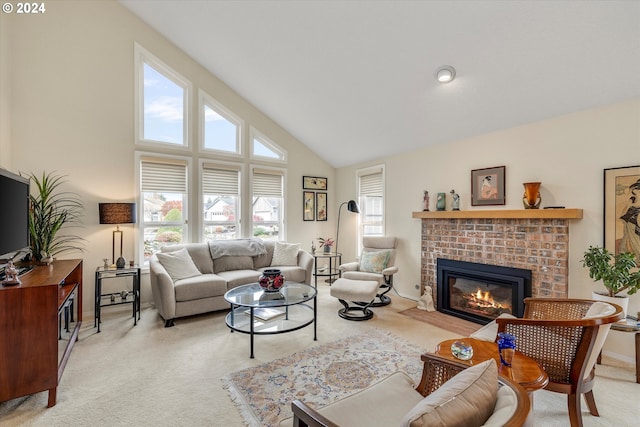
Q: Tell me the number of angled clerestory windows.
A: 3